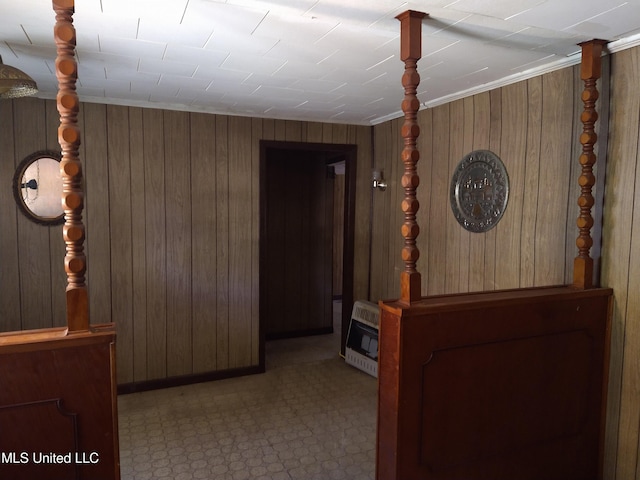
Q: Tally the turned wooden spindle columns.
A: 3